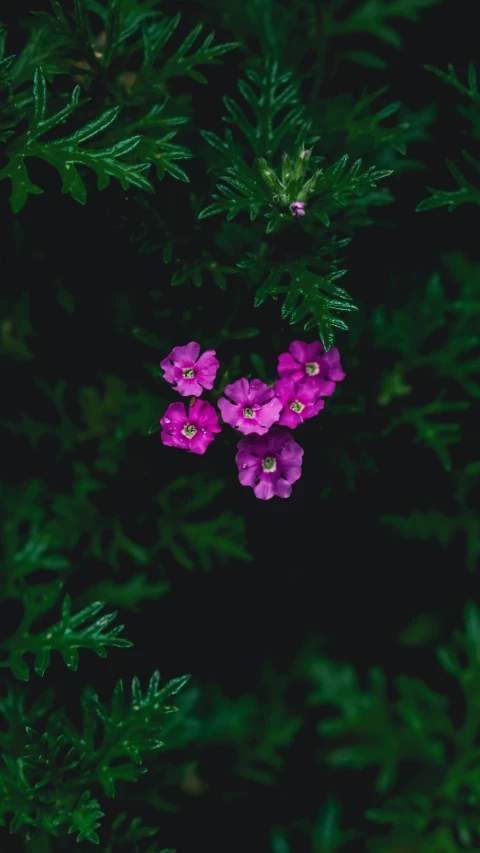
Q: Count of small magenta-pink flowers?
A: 6